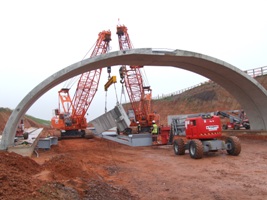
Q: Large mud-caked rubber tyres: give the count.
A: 3